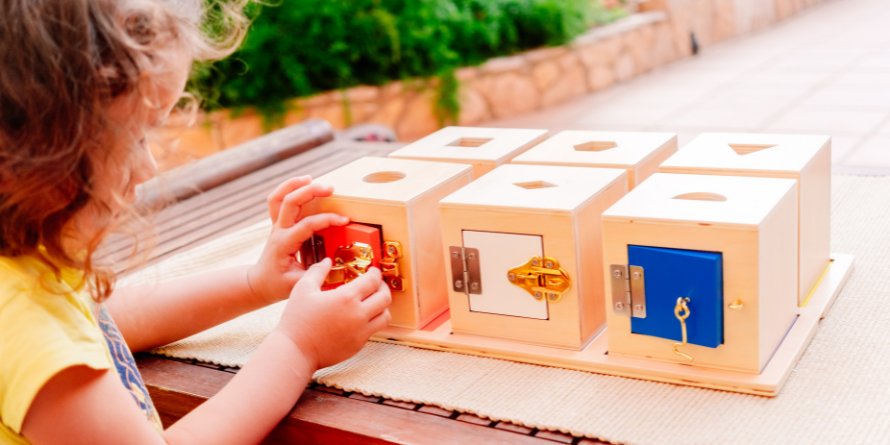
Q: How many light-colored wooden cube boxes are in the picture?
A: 6